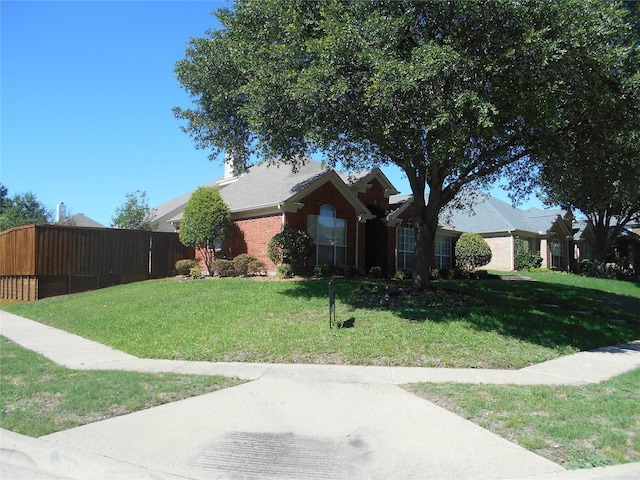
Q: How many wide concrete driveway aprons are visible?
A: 1